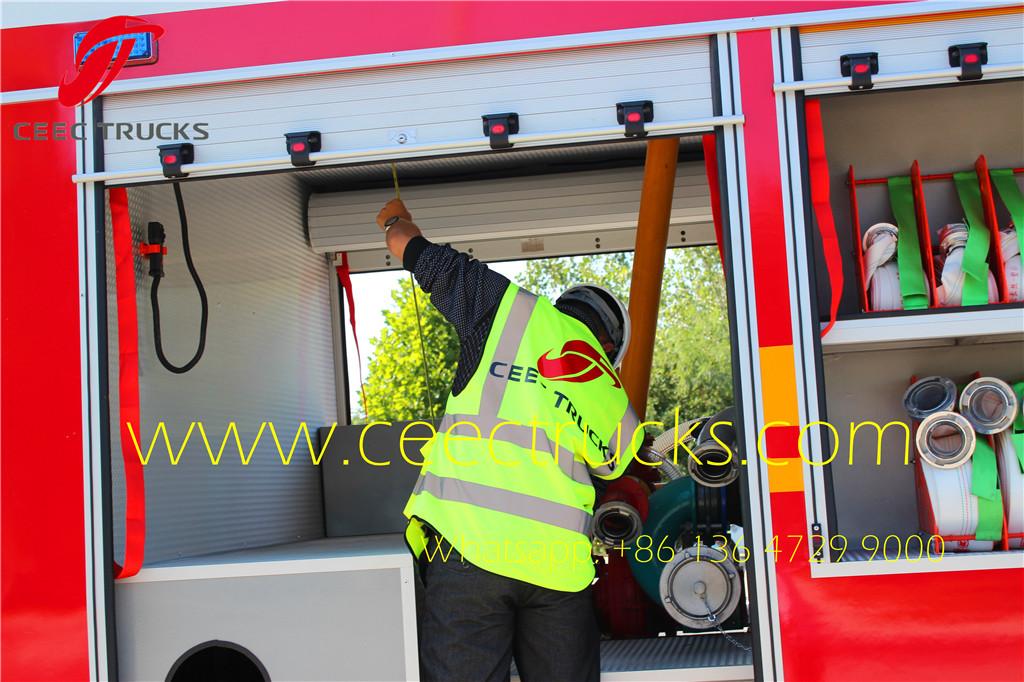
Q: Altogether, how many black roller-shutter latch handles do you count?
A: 6